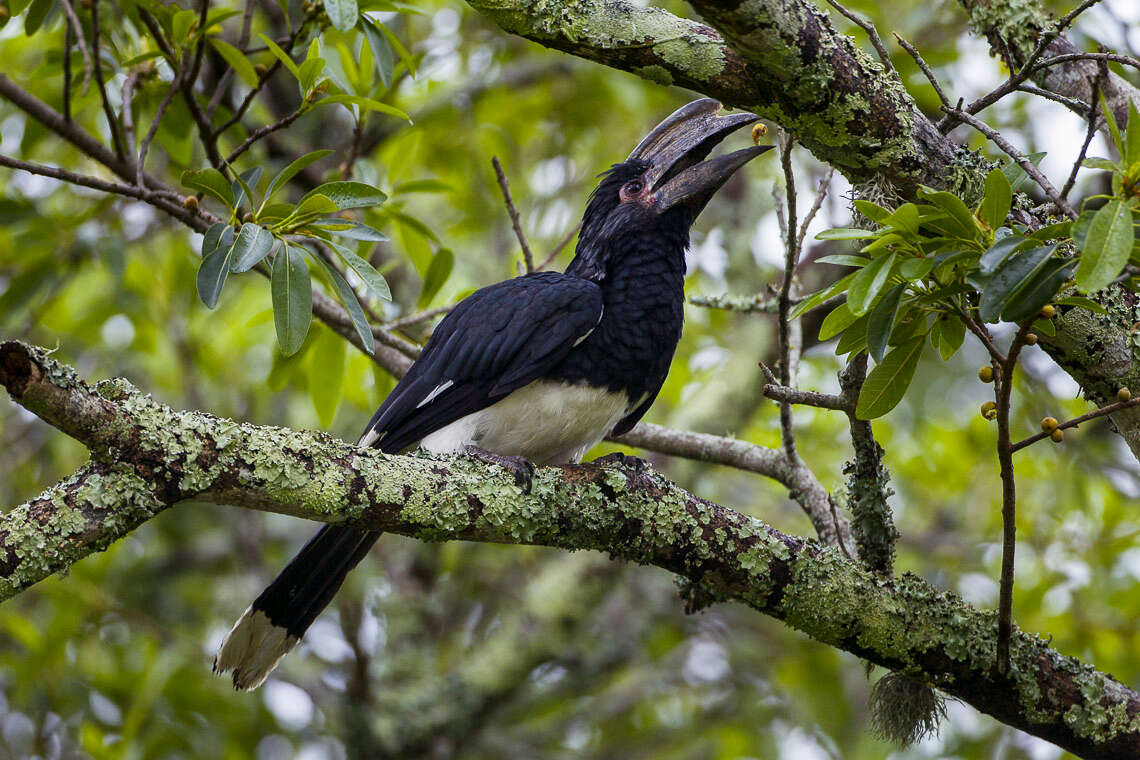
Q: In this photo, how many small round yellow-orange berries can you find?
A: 8